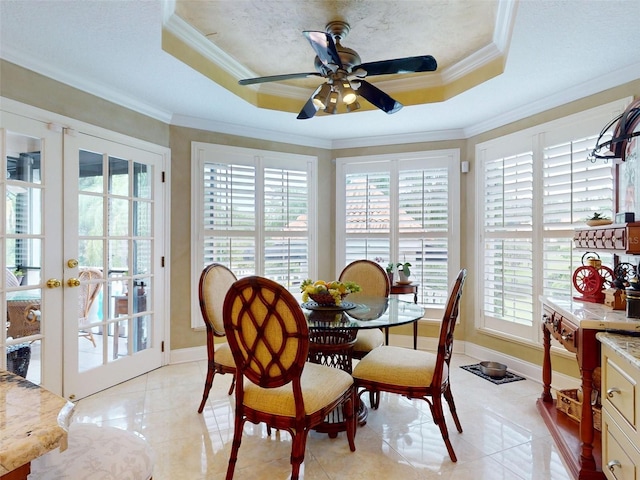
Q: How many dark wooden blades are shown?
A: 5